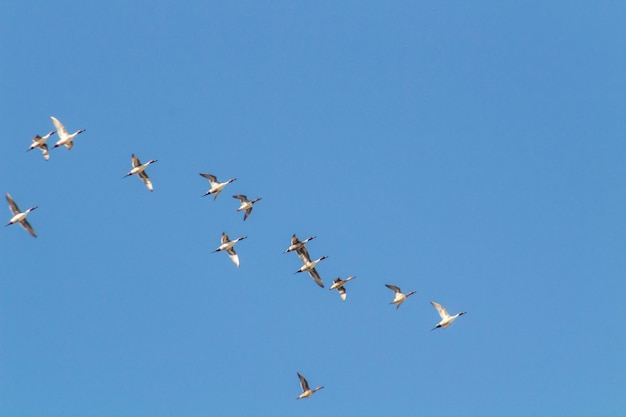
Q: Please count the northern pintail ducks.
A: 13